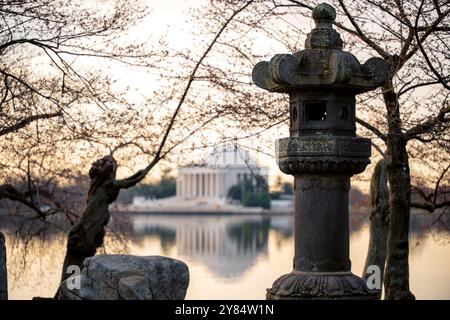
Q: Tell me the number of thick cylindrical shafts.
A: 1